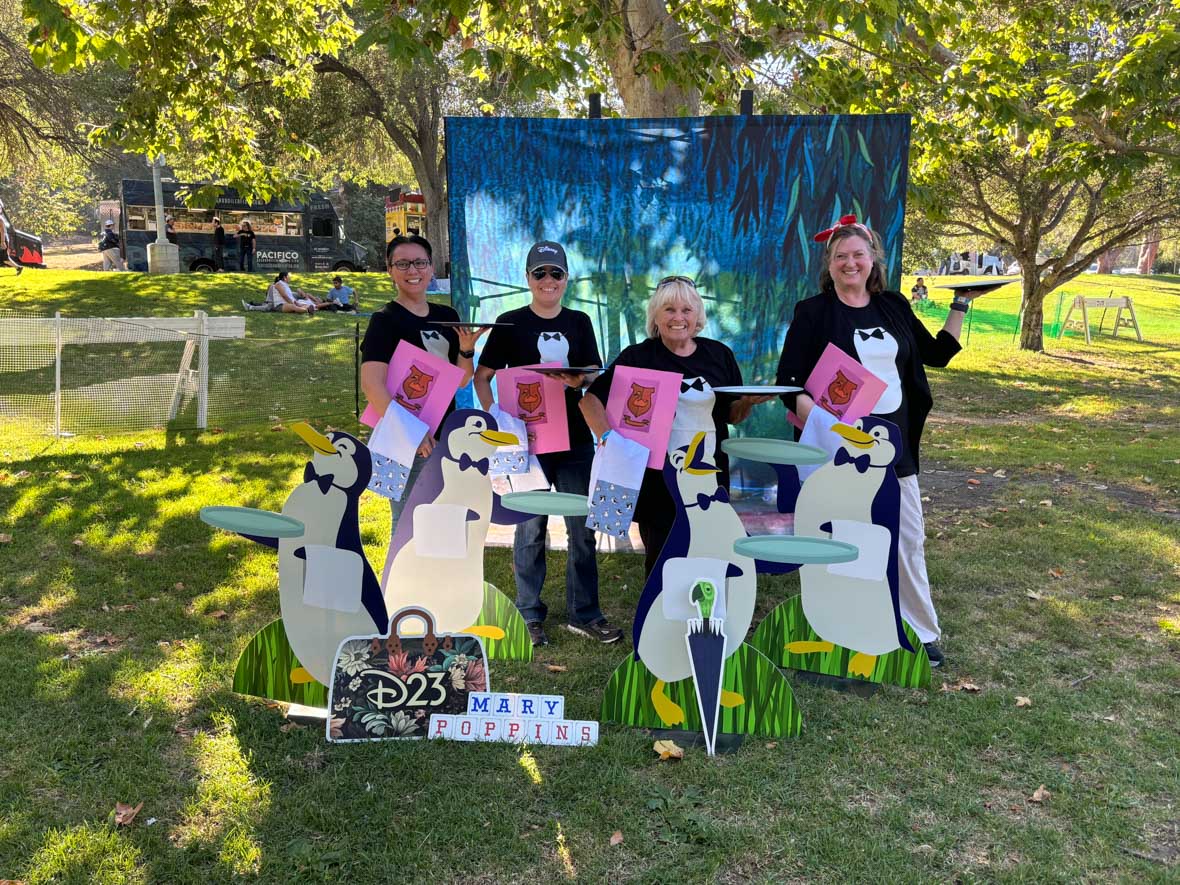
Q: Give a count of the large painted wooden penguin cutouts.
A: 4